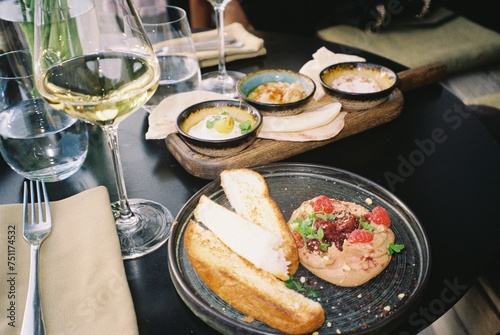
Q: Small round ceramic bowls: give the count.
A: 3